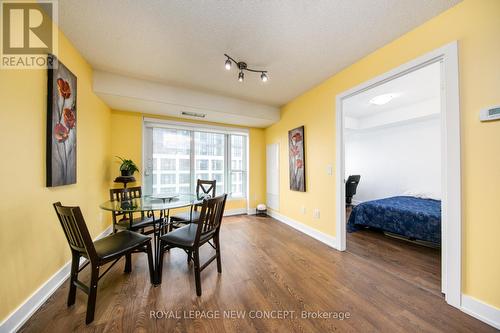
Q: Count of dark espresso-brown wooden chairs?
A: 4